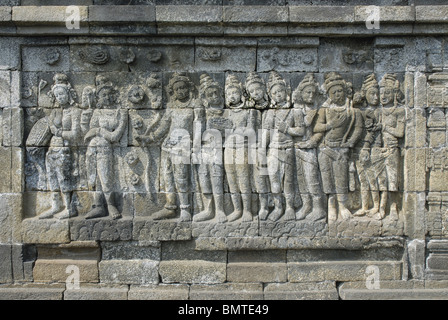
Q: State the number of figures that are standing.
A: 11